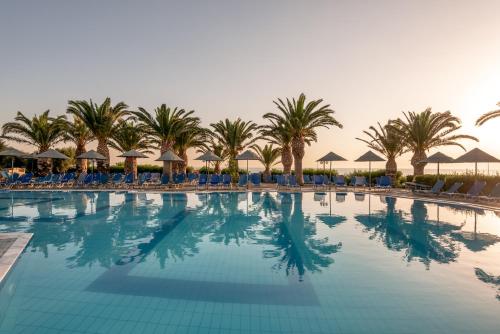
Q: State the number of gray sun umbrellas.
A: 12